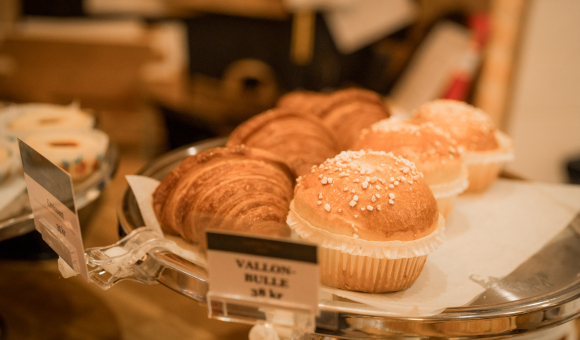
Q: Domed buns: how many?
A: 3